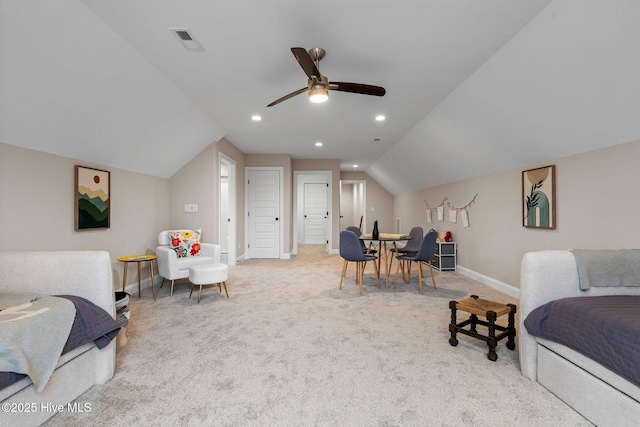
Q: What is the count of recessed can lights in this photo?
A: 4